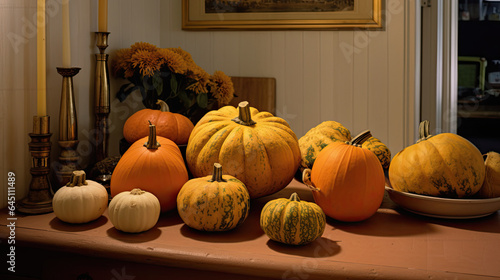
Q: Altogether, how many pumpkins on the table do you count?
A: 12